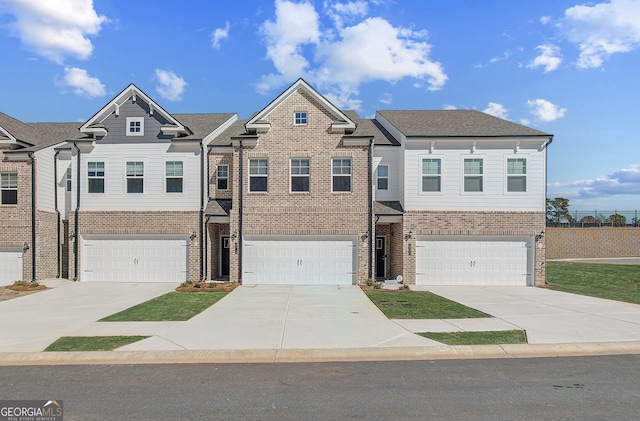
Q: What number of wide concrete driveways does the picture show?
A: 3